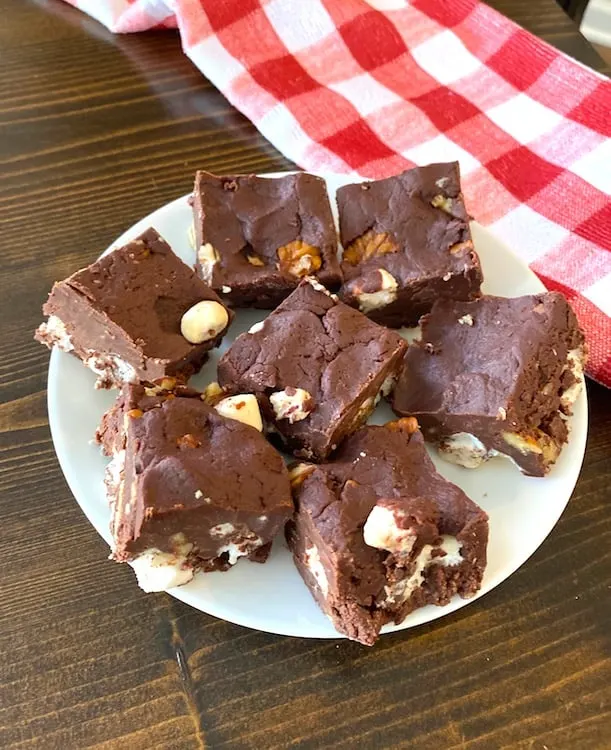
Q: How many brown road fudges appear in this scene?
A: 7